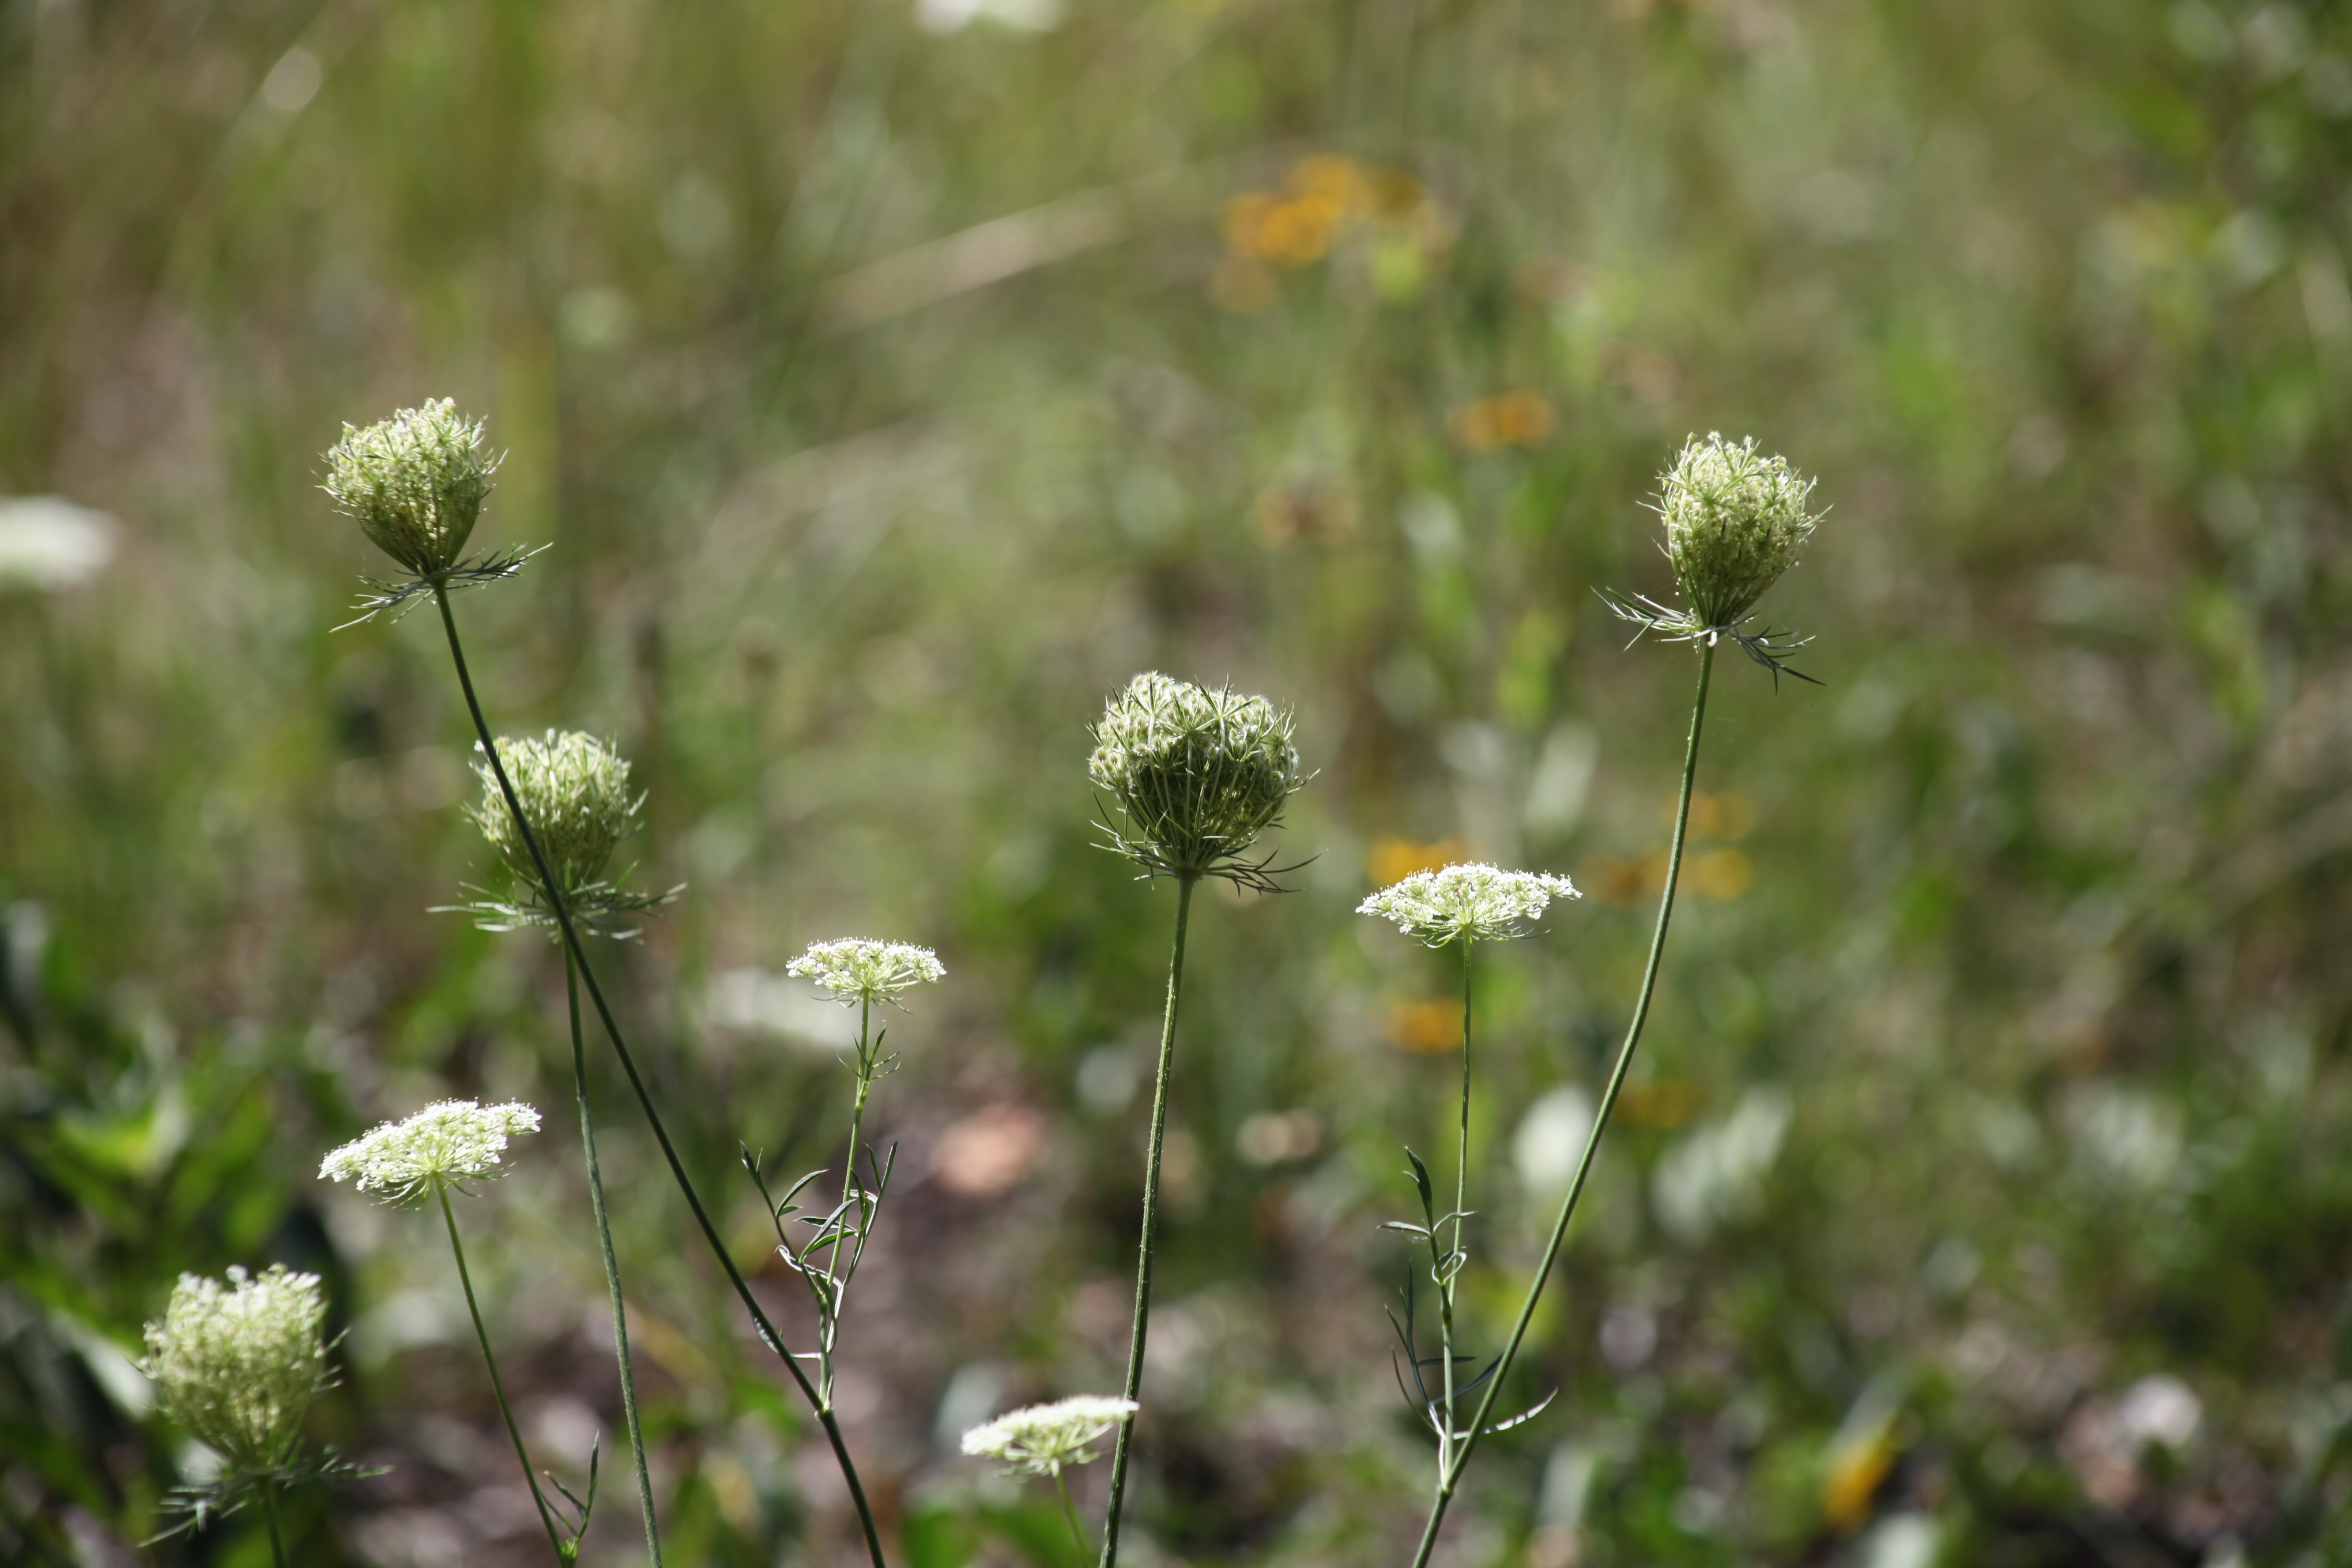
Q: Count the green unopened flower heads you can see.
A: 5